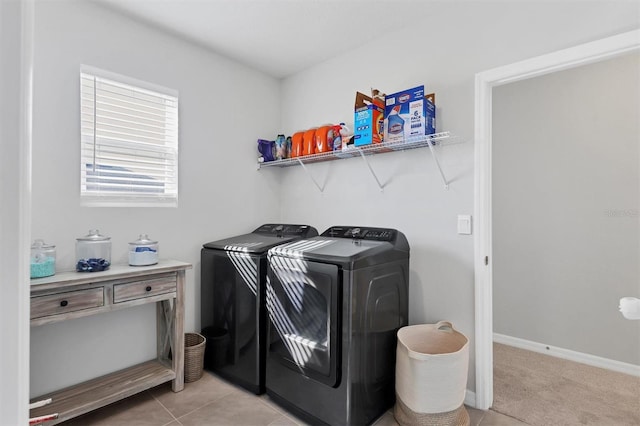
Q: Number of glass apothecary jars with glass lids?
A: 3